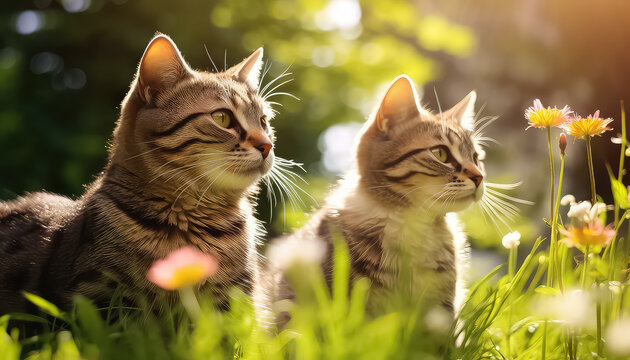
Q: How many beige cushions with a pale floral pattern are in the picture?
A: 0